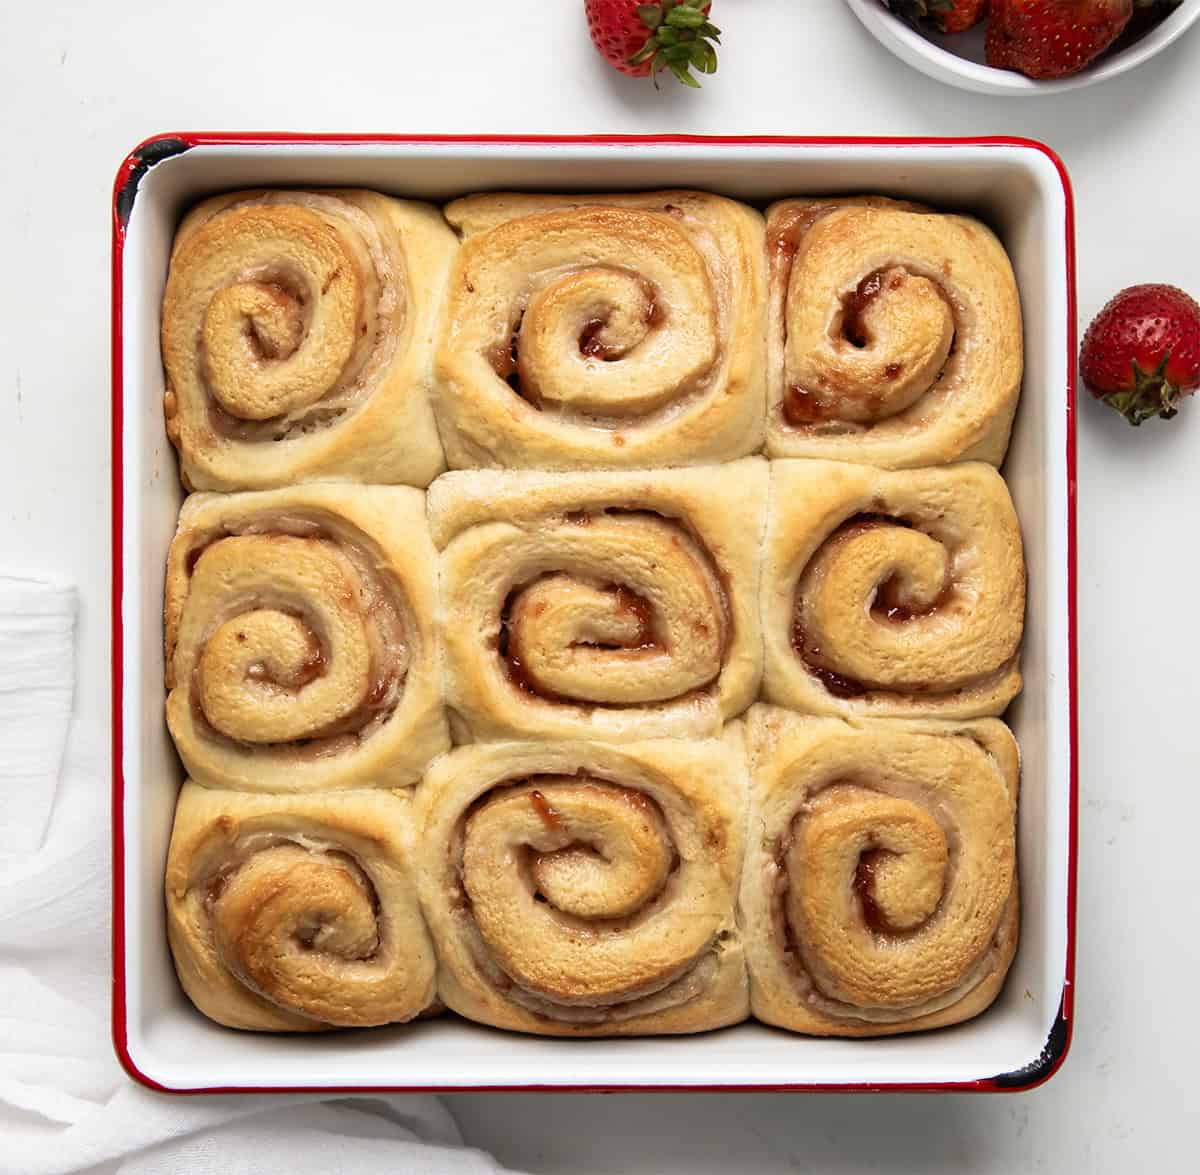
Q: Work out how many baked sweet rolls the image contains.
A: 9